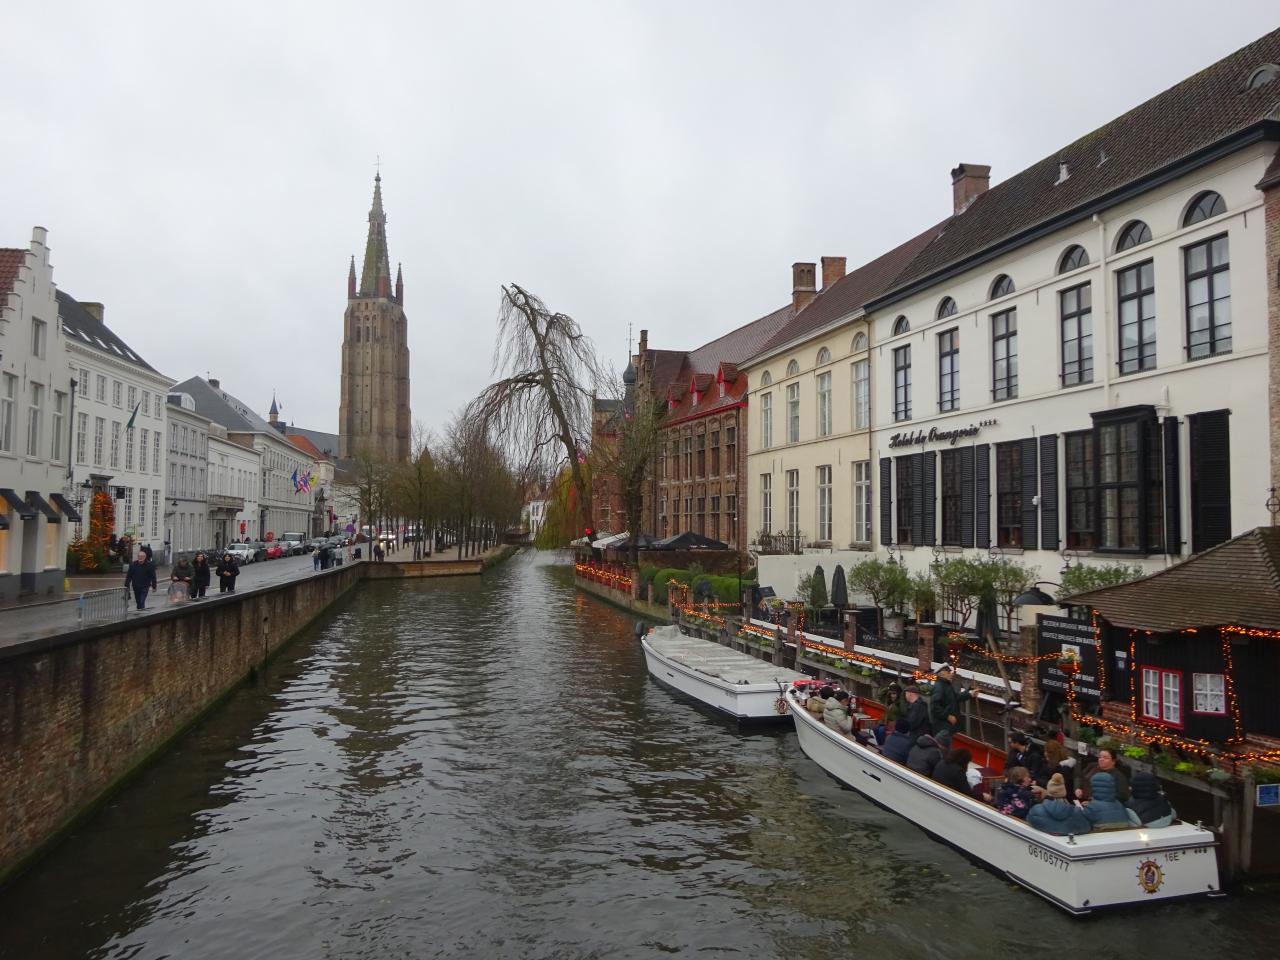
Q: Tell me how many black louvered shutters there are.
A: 9